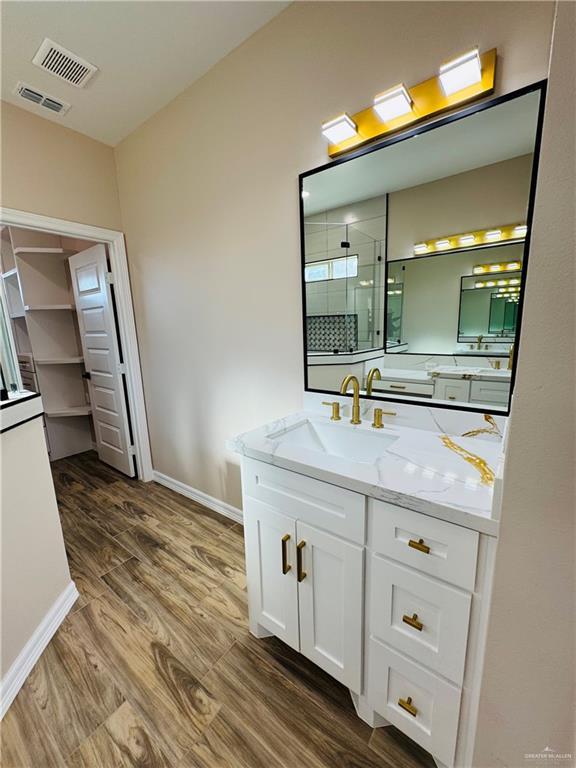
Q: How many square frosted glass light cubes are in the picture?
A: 3